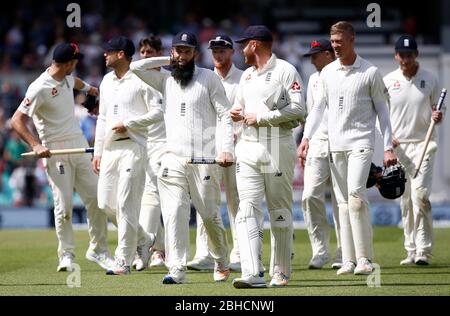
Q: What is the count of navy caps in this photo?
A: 7